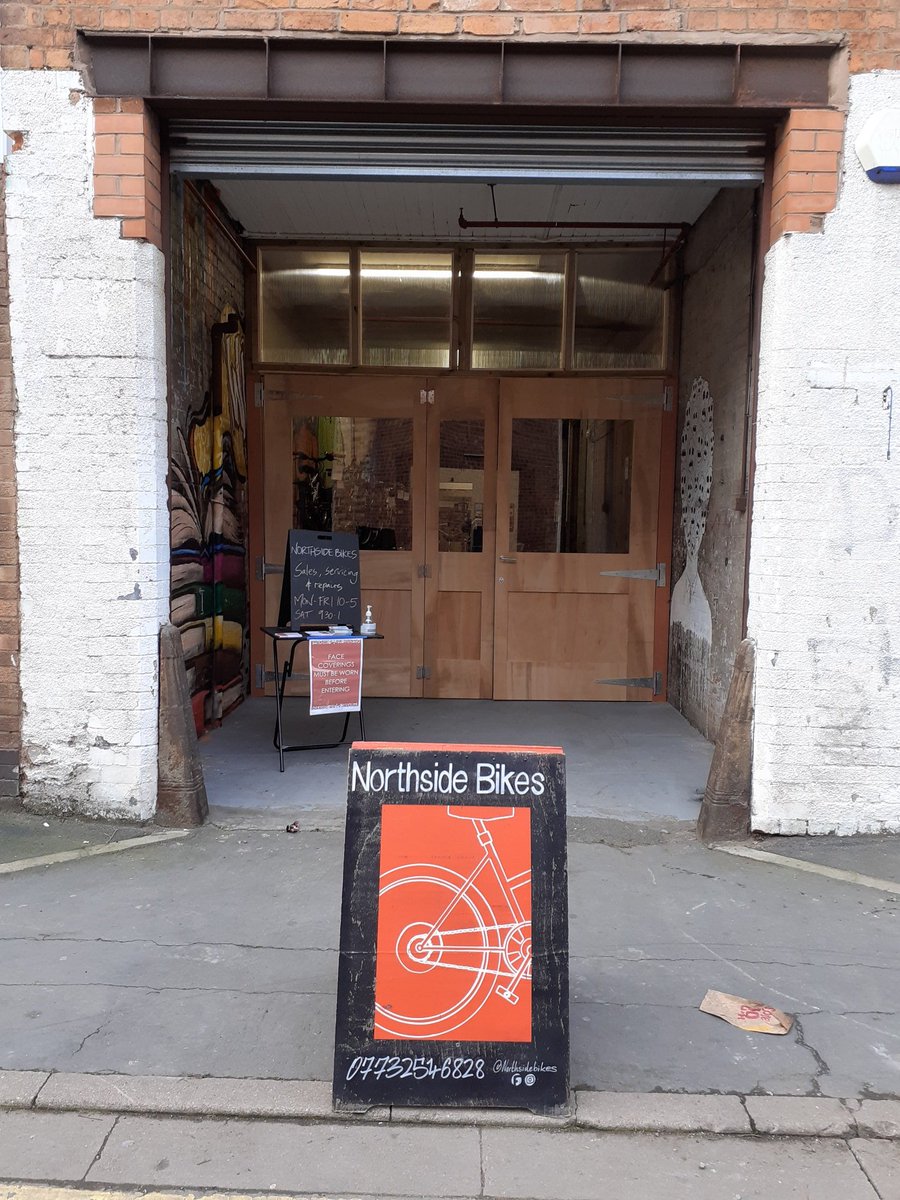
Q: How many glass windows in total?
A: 7